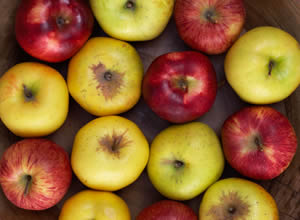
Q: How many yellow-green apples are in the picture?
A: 8